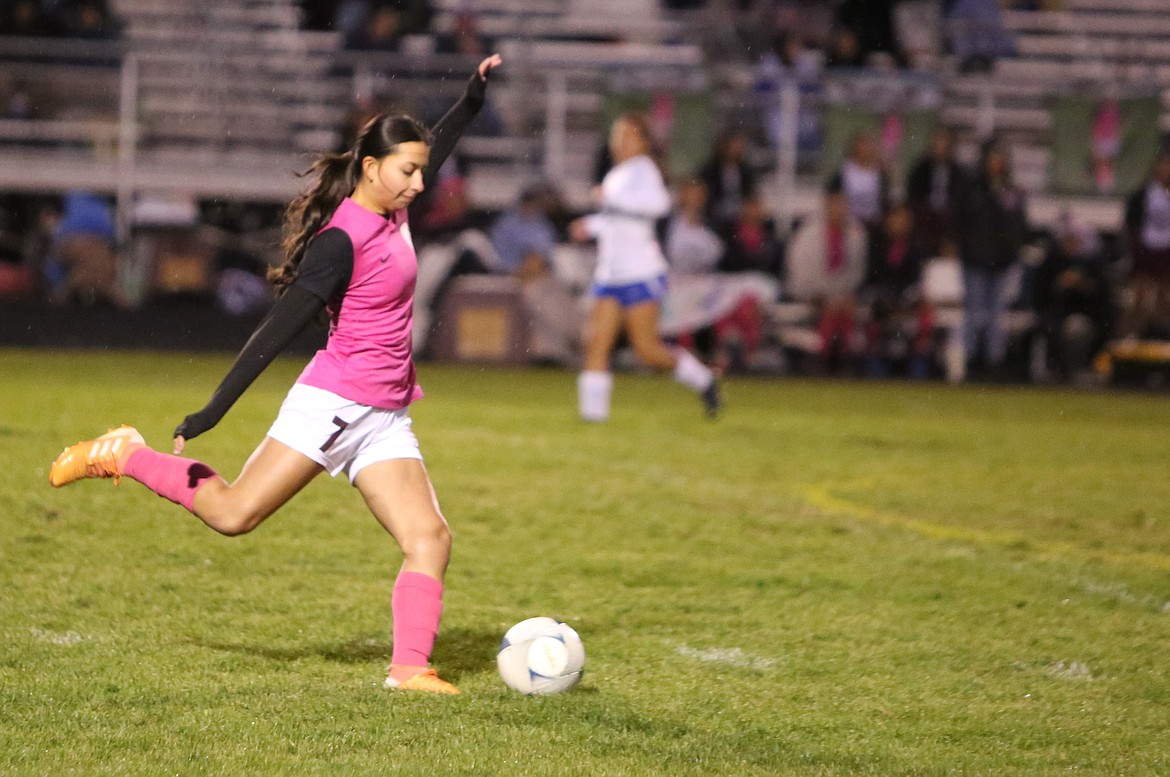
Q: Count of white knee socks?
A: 2